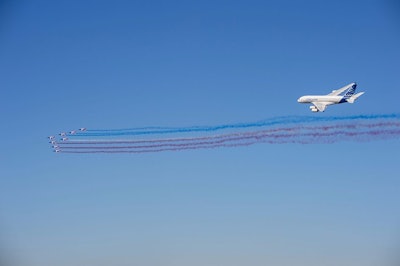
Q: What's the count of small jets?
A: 8